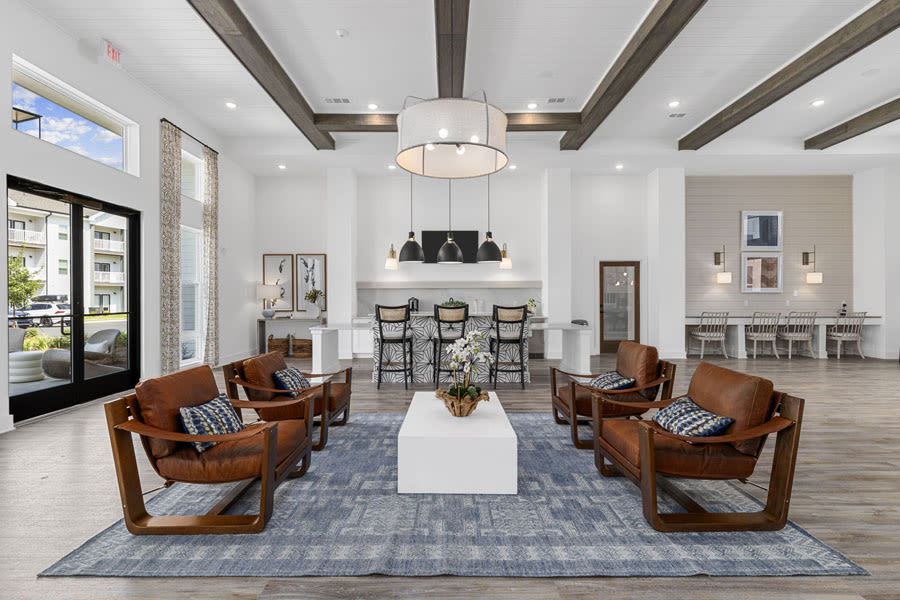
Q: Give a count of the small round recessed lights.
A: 9